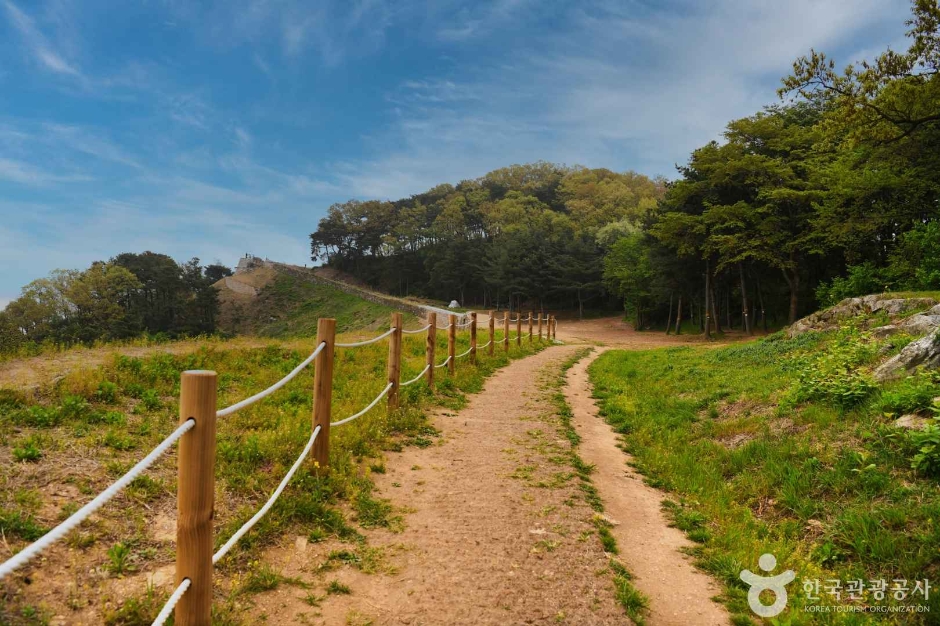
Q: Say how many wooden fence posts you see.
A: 13